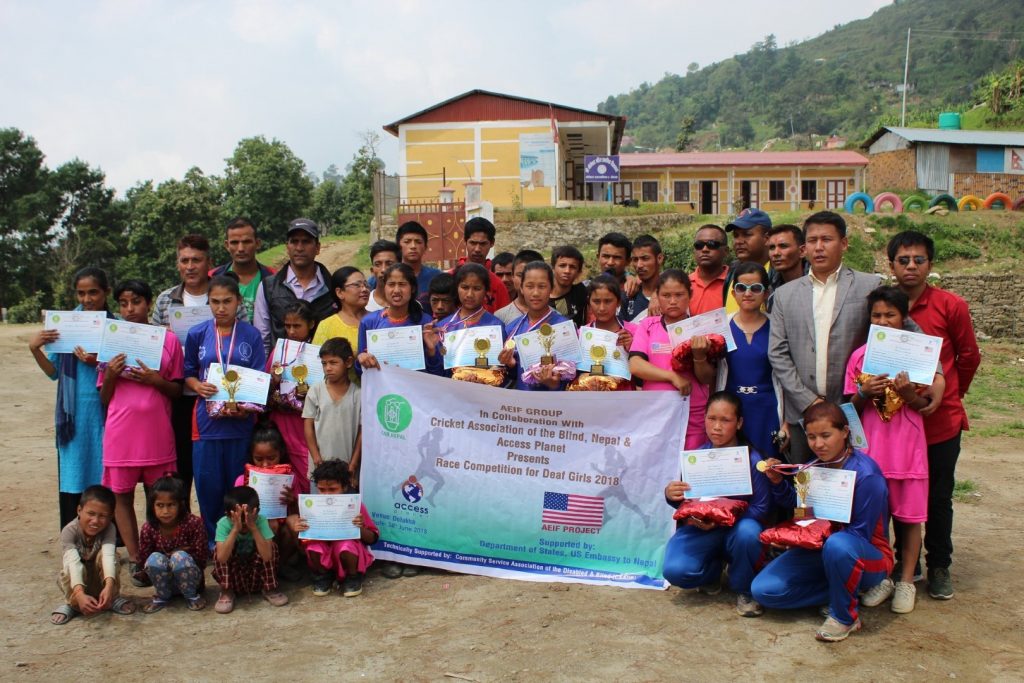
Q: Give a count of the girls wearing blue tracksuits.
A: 6